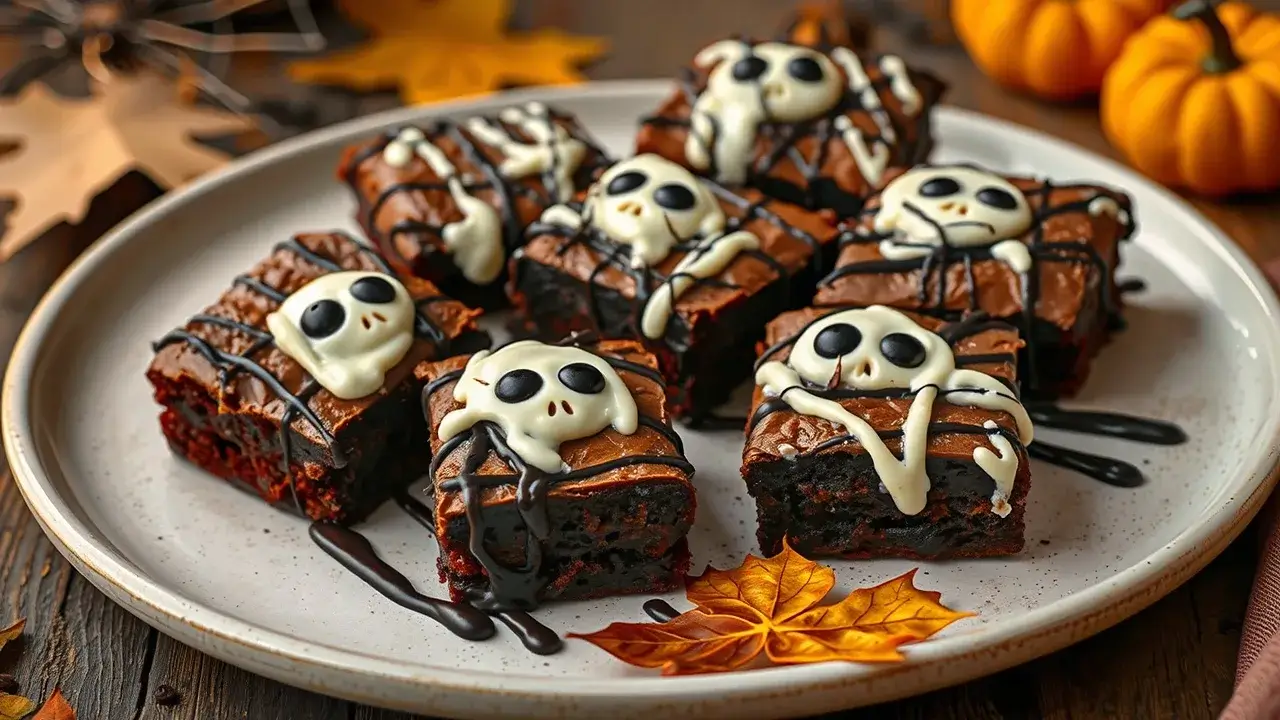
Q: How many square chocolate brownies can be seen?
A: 7